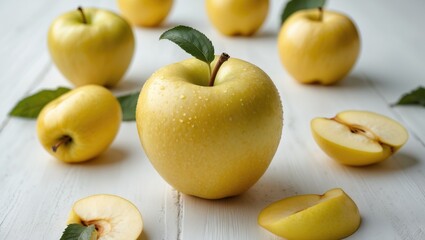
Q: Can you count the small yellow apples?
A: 5